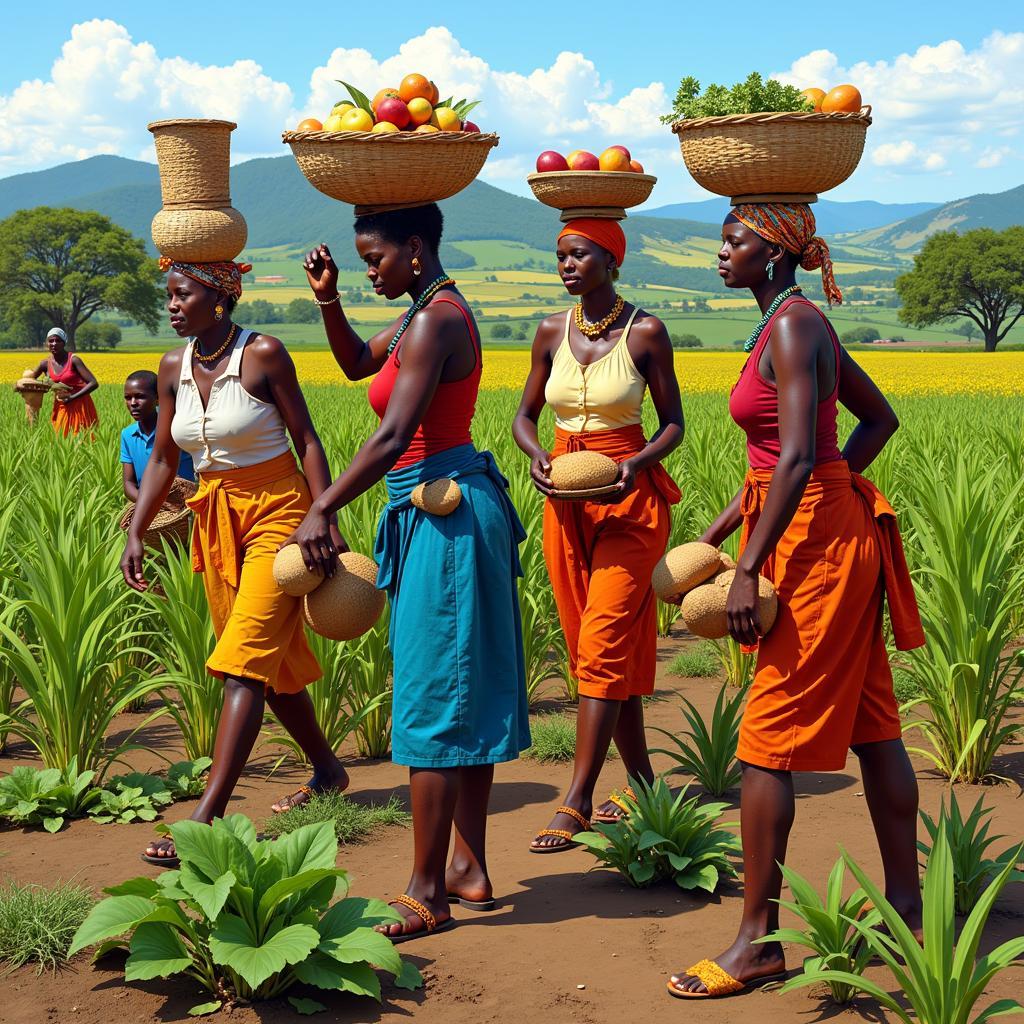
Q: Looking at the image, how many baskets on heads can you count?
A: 4